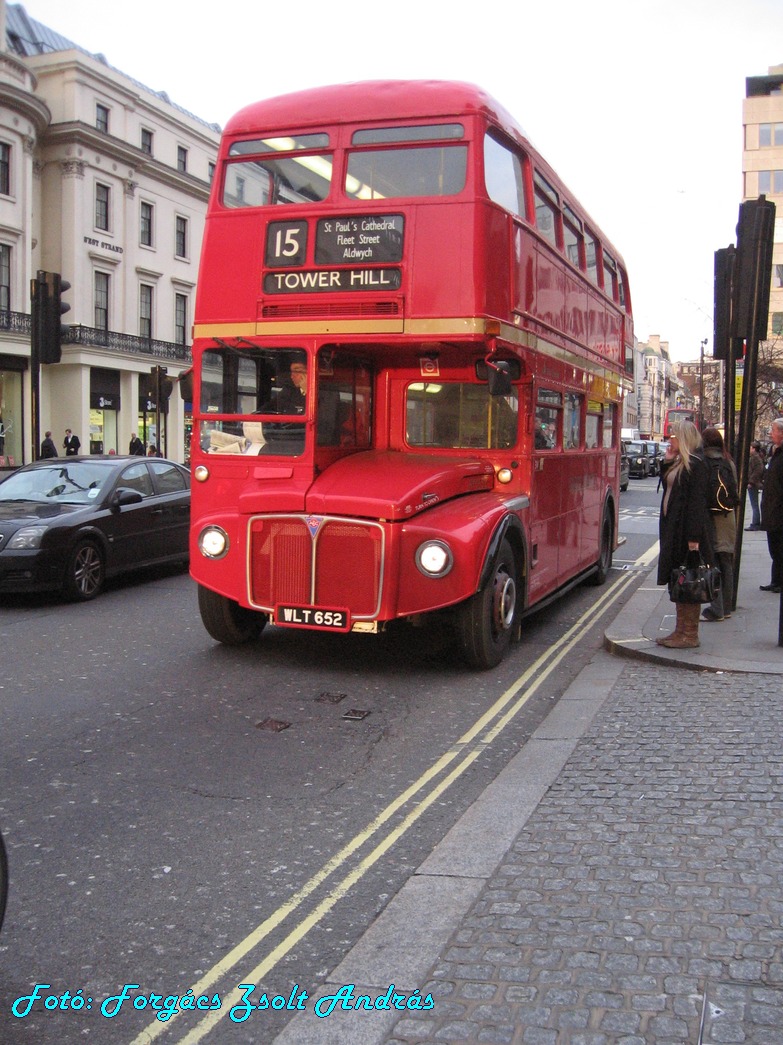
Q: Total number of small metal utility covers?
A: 3